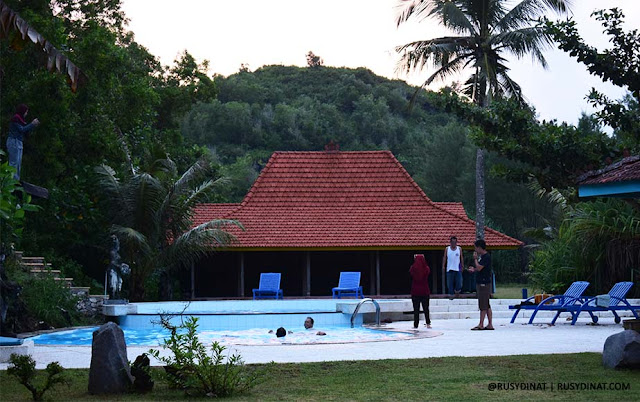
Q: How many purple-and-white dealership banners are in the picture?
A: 0